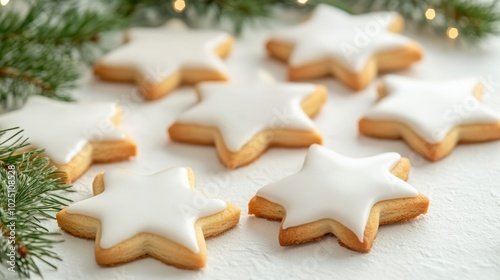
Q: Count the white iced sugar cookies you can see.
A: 7